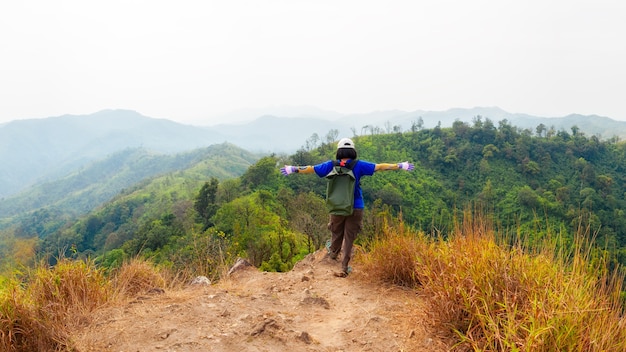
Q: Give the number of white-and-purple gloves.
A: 2